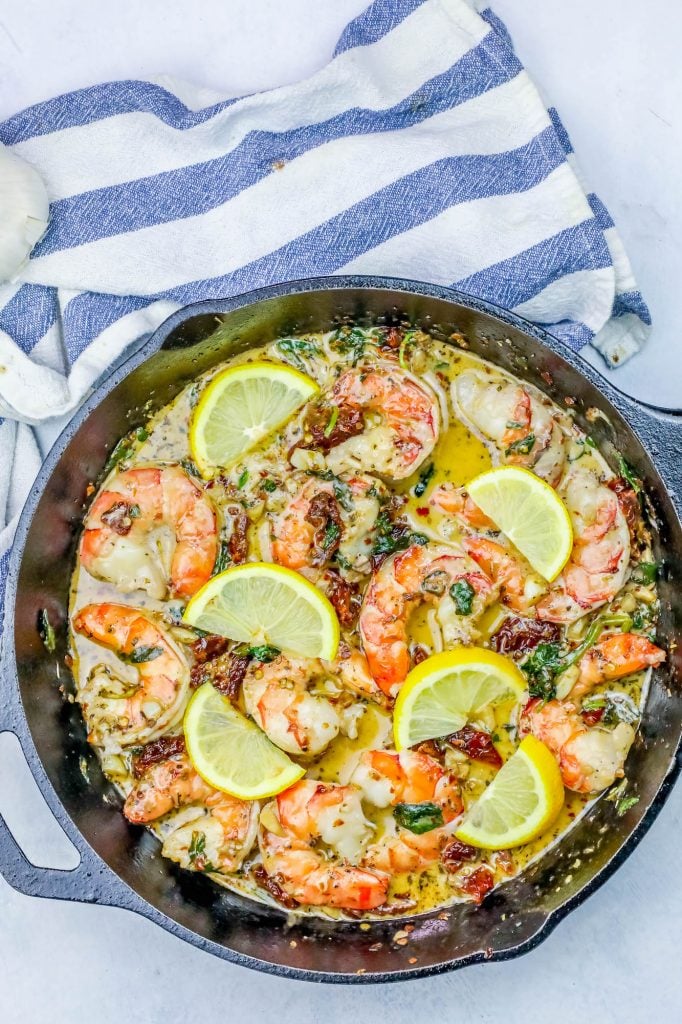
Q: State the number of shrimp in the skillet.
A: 12